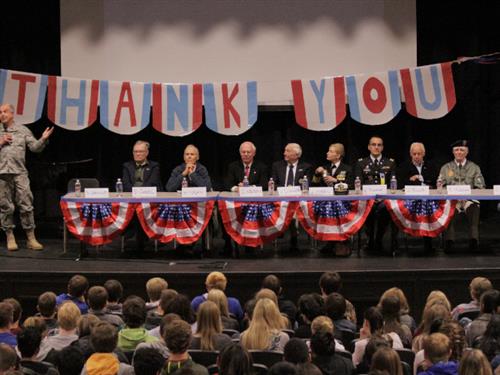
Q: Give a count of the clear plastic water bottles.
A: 9